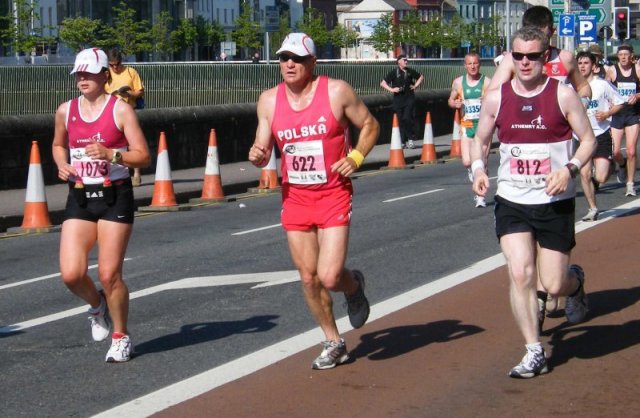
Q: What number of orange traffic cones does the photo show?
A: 7